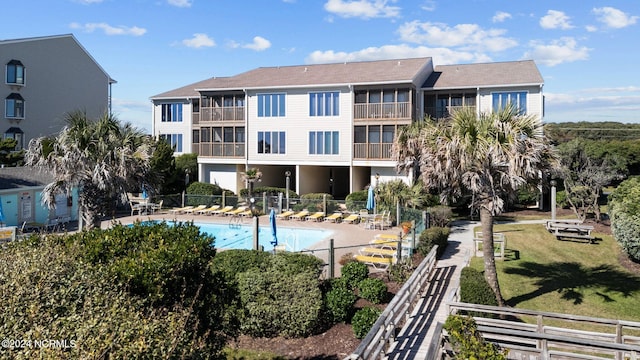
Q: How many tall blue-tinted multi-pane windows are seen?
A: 7